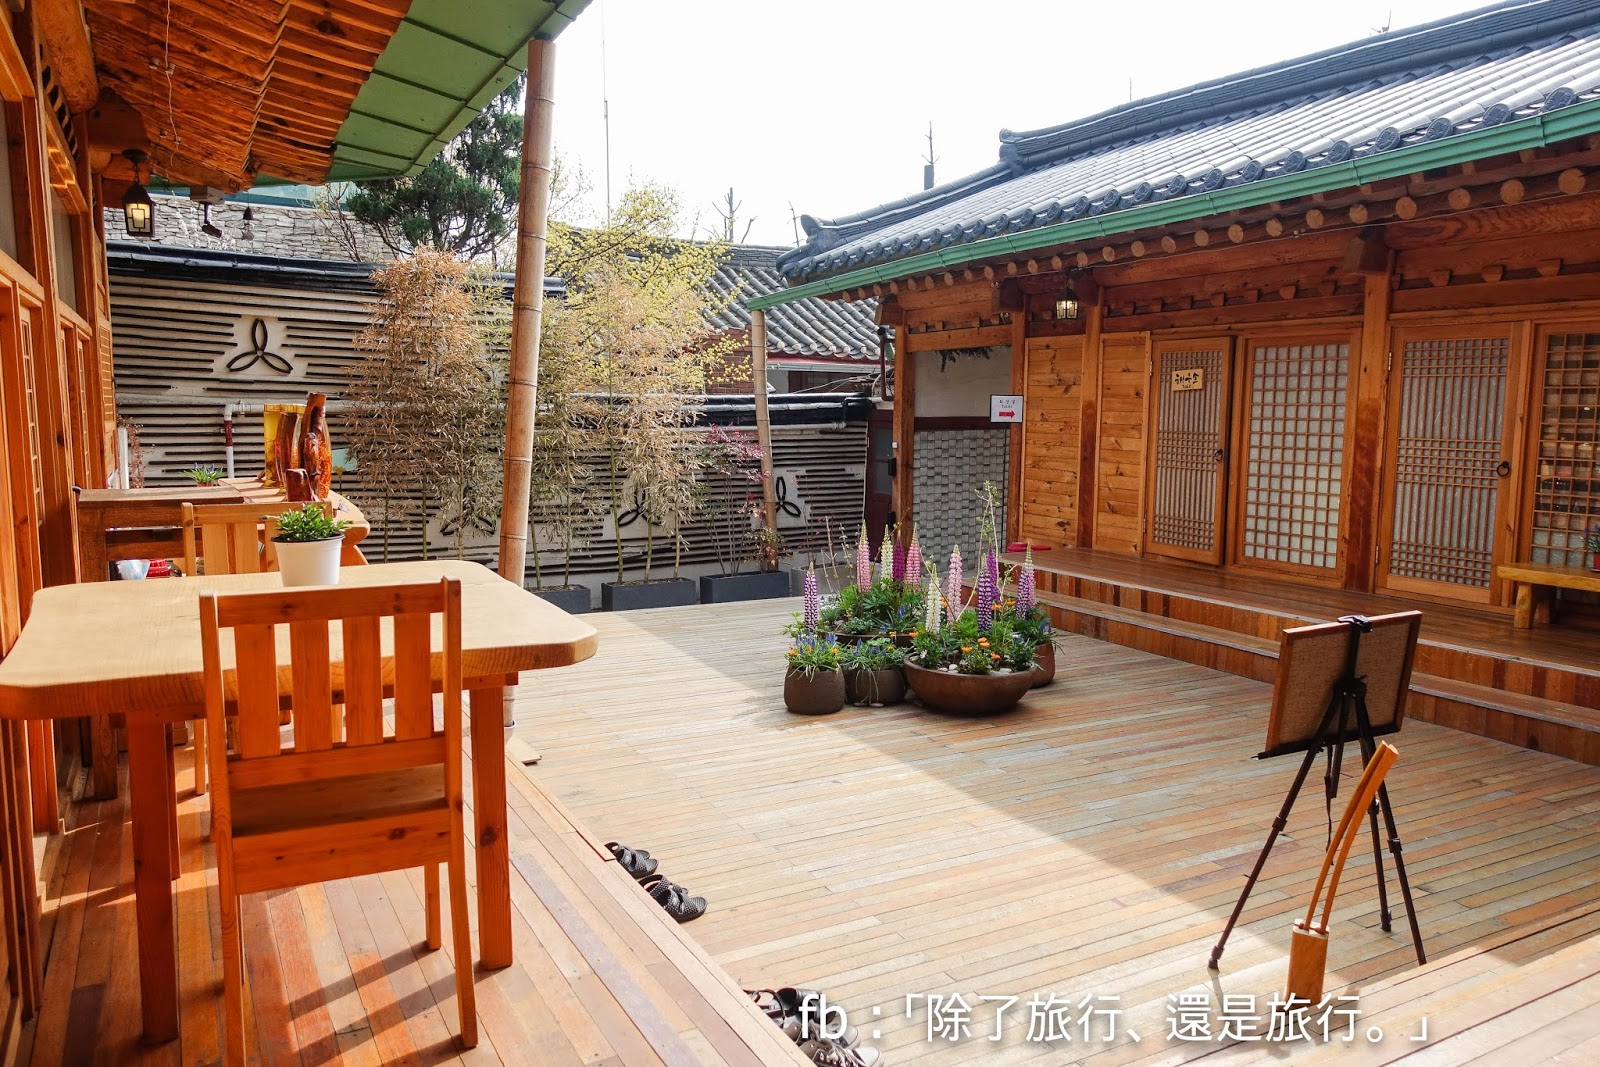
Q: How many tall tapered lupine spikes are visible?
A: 11